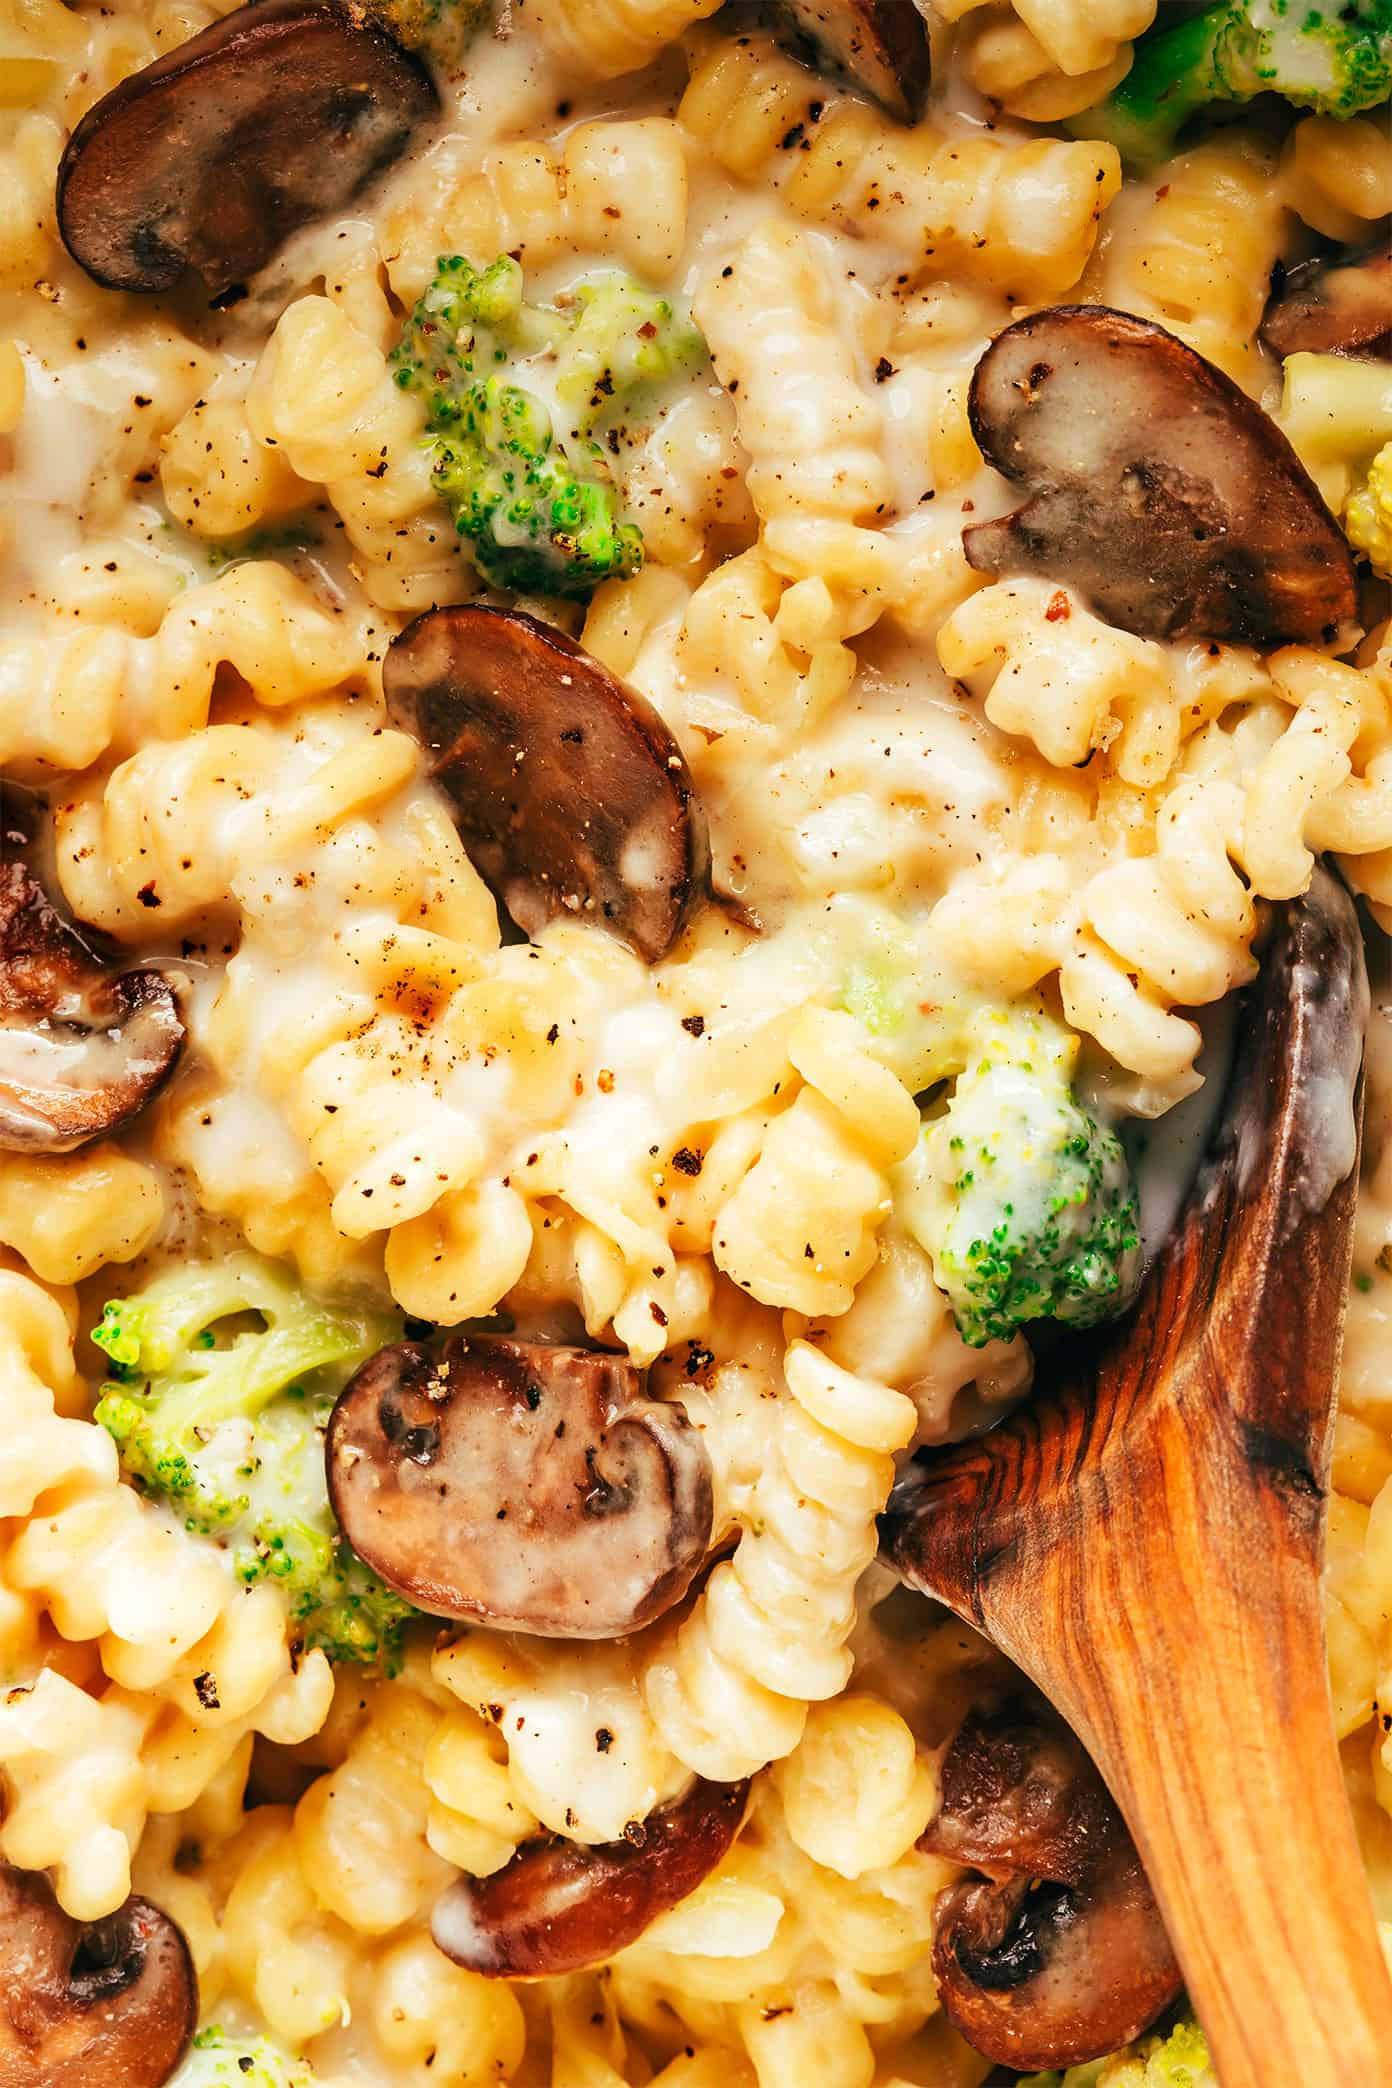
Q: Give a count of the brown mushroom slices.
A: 10